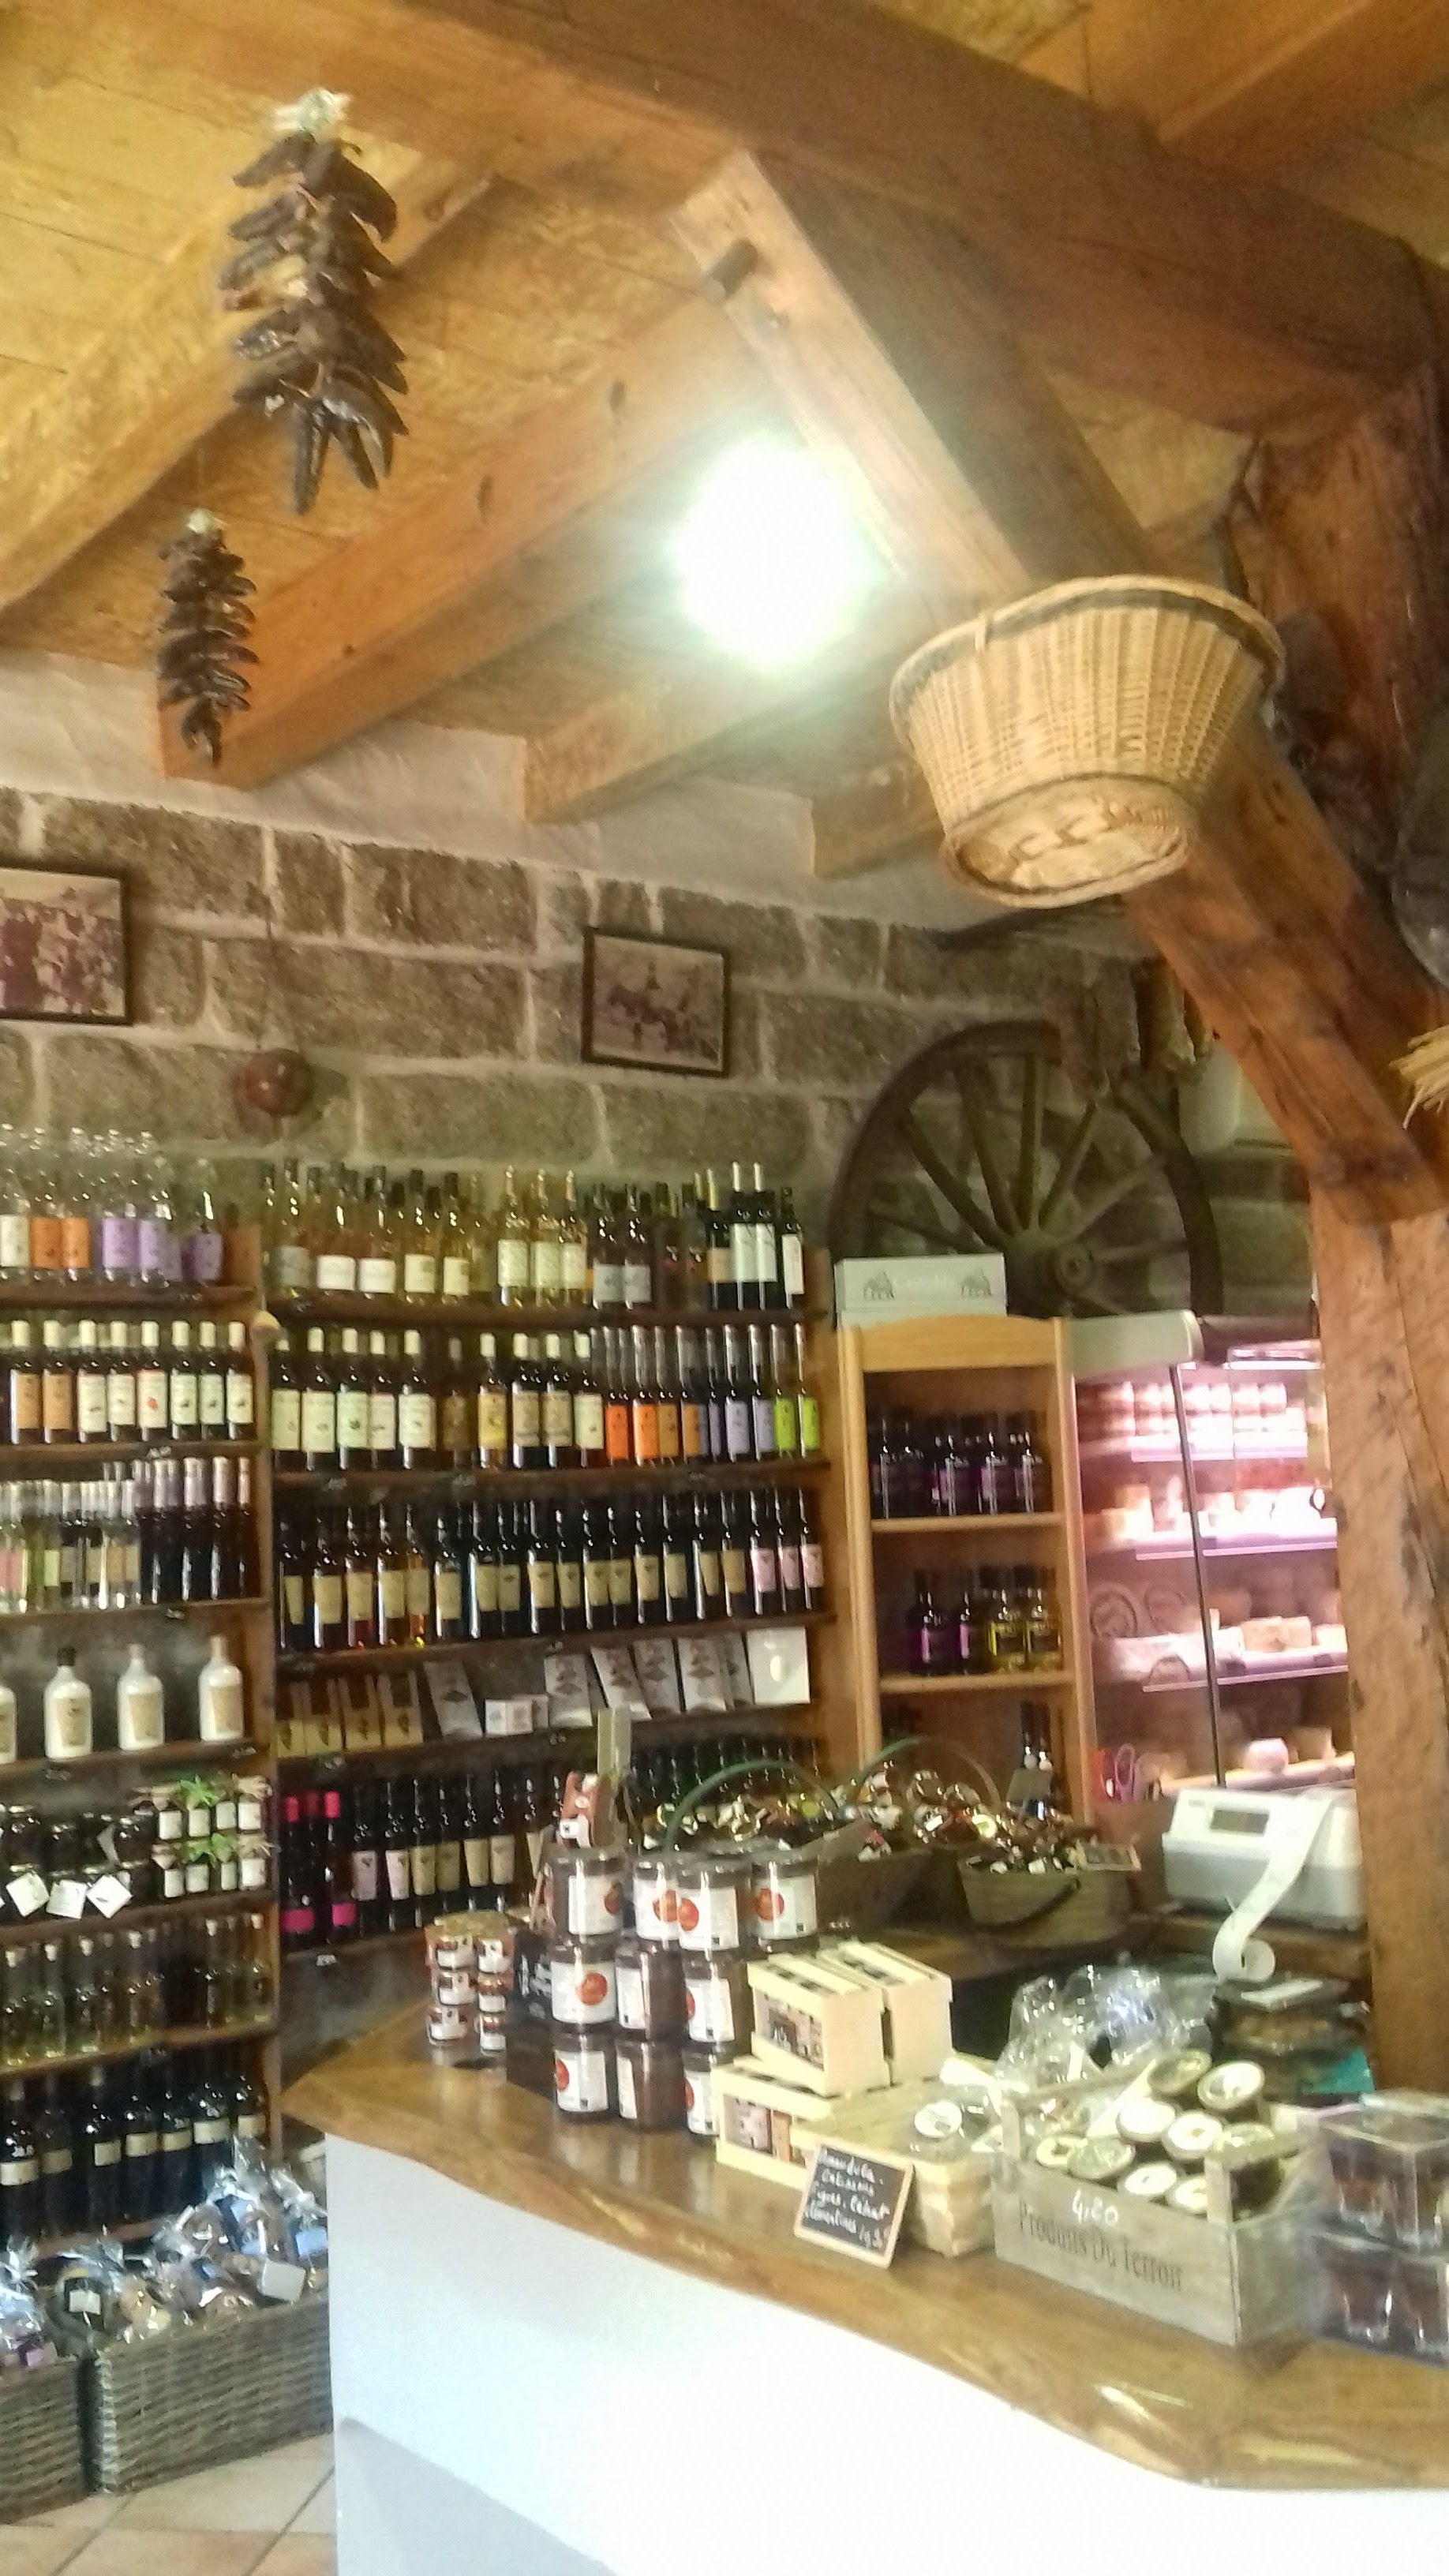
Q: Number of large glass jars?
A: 10